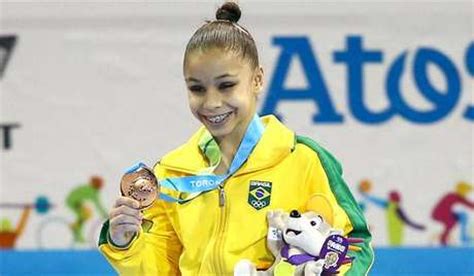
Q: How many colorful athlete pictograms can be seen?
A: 4